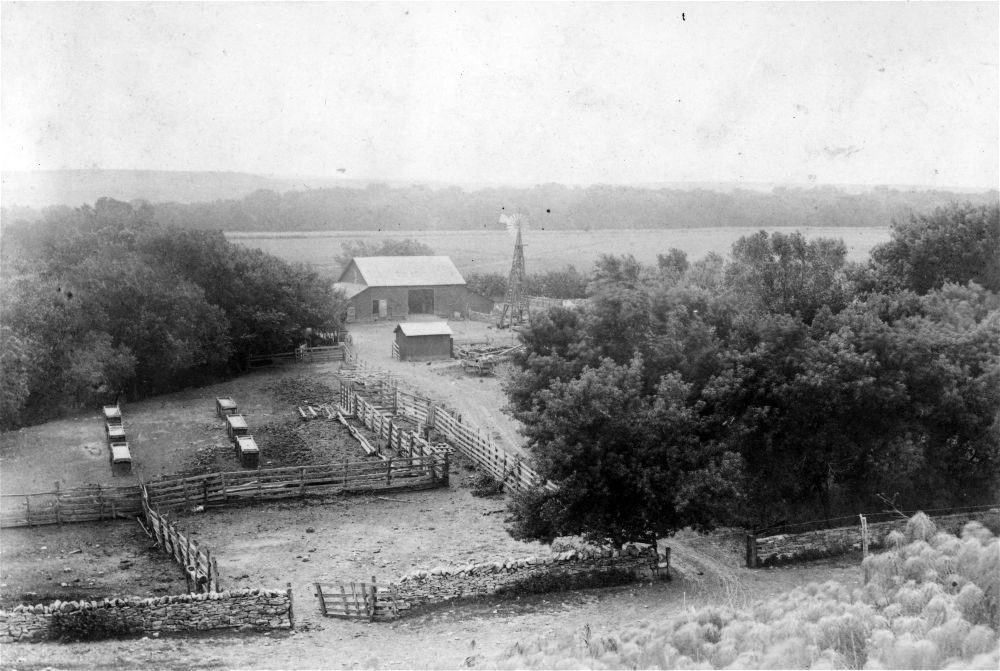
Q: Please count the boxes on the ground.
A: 6